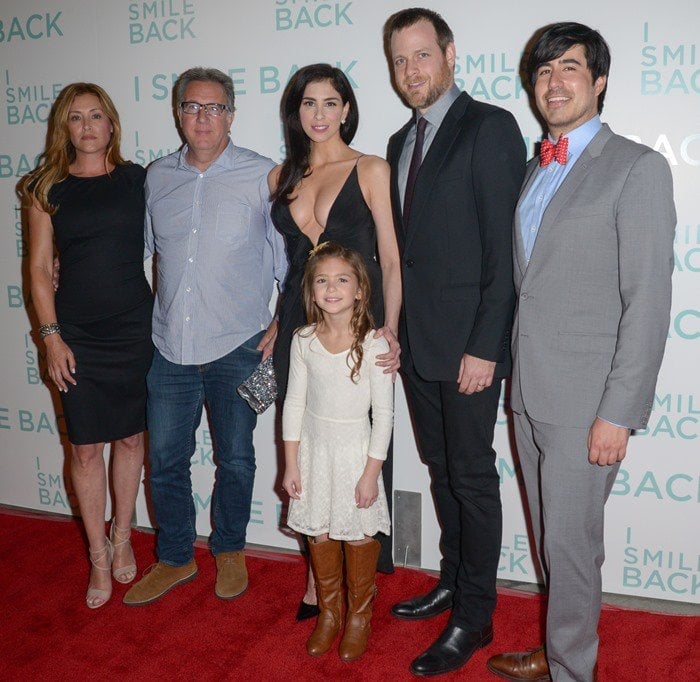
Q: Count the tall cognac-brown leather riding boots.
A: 2